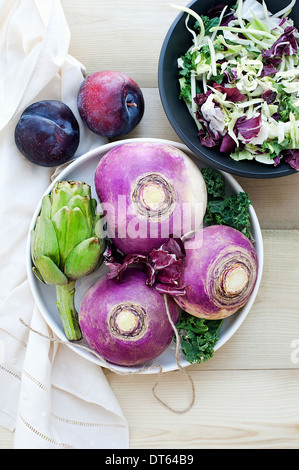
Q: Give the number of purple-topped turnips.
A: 3